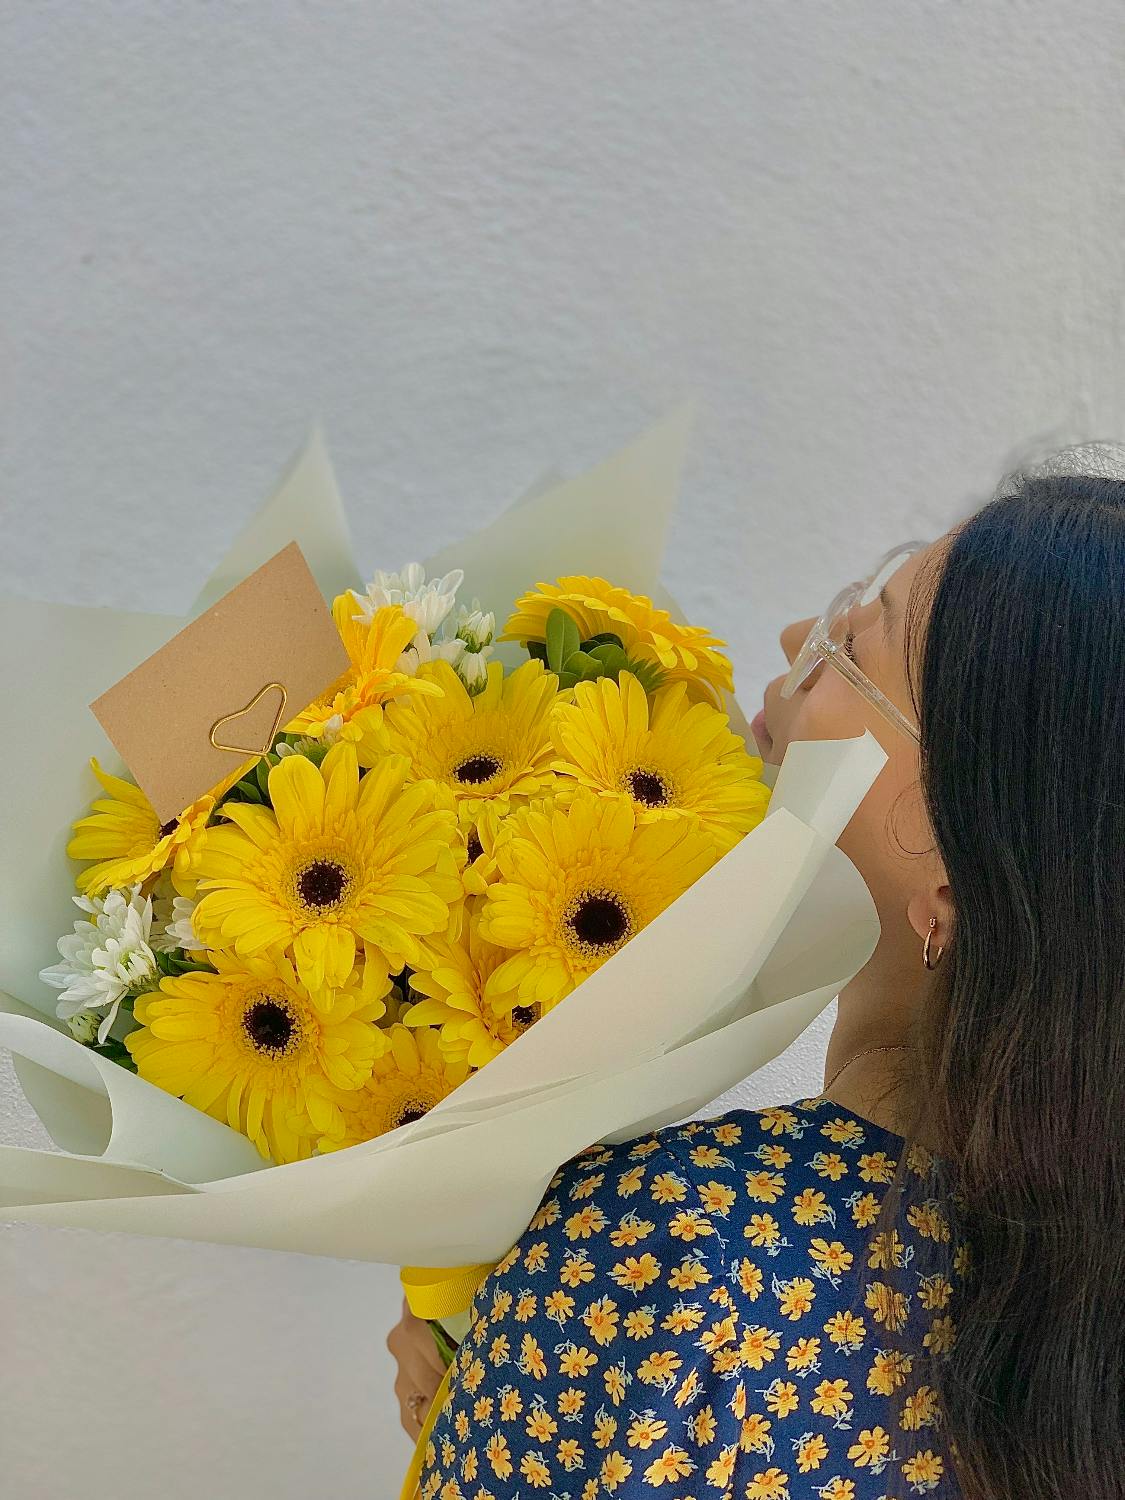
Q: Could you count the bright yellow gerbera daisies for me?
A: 11